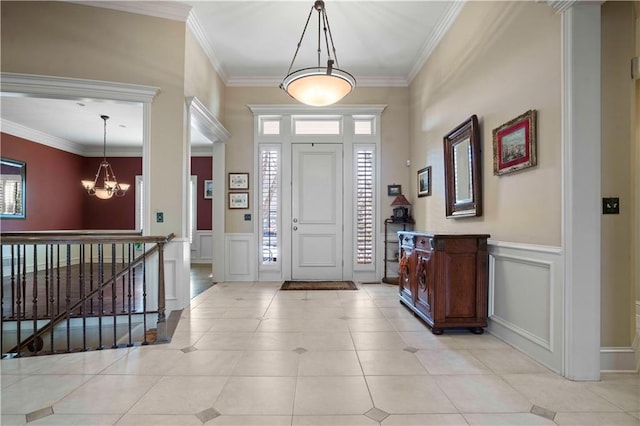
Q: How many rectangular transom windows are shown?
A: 3